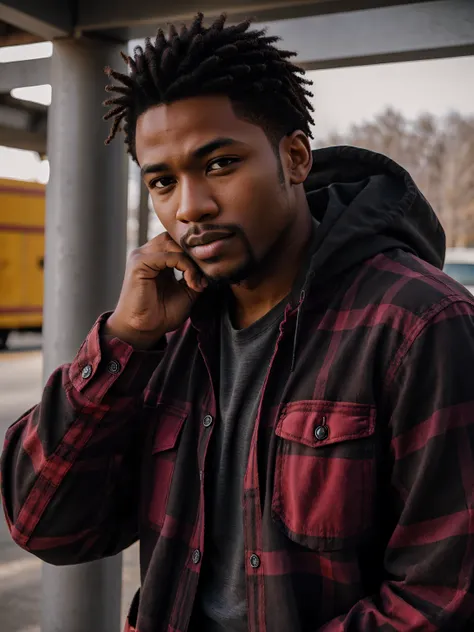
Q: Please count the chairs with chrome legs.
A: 0